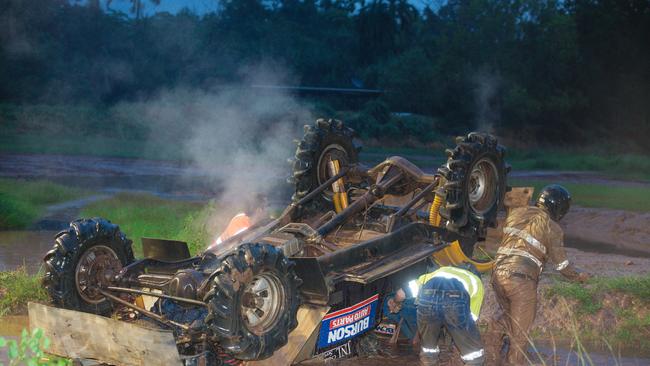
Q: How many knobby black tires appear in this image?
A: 4